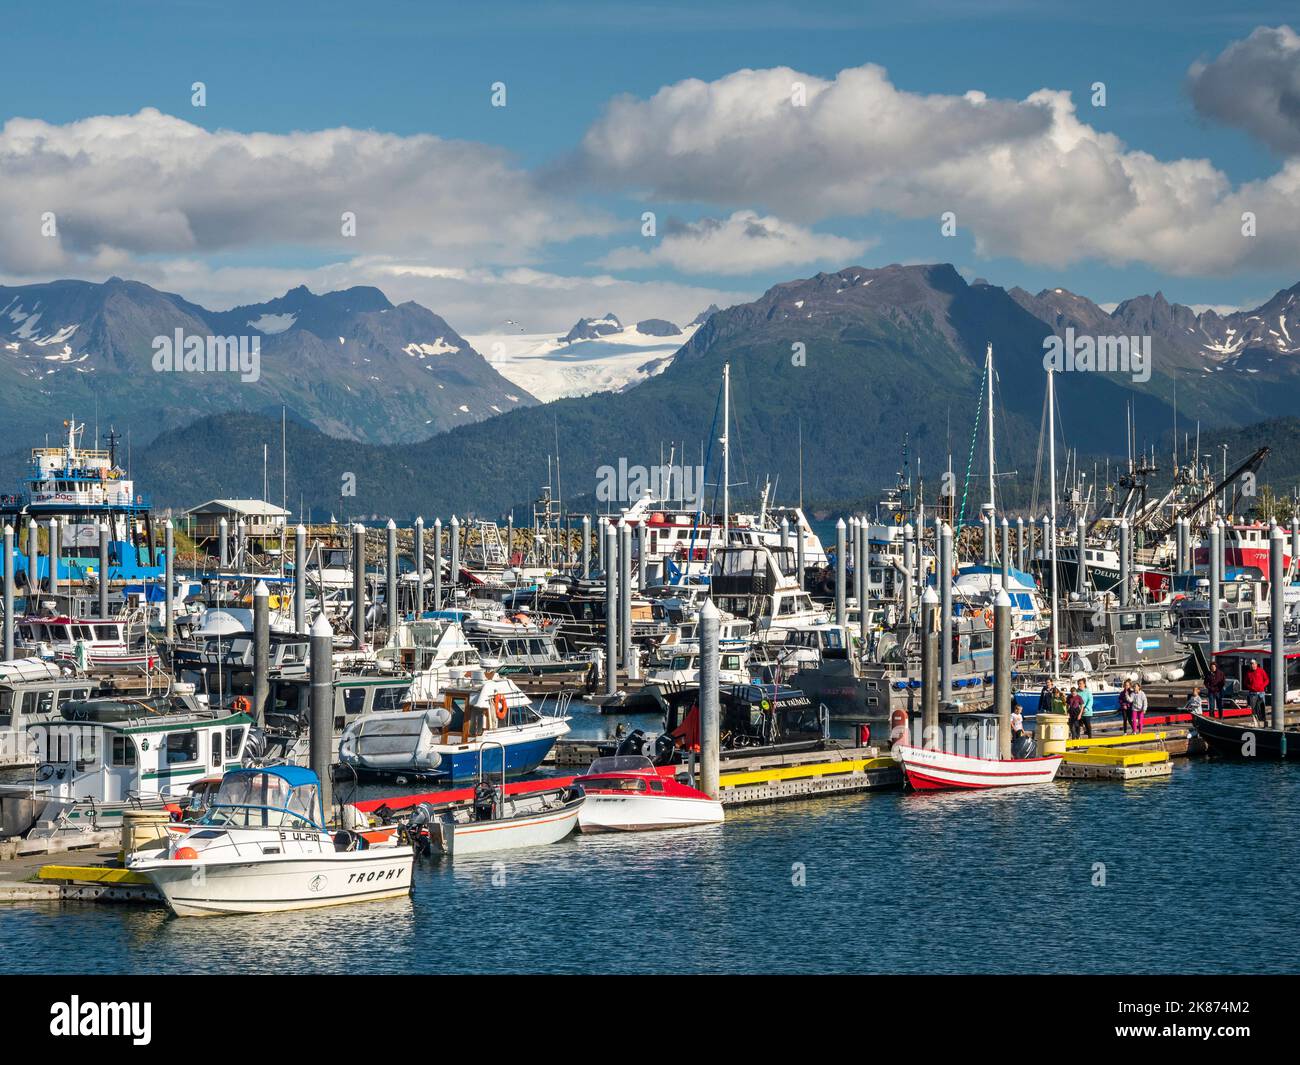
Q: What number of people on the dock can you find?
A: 10